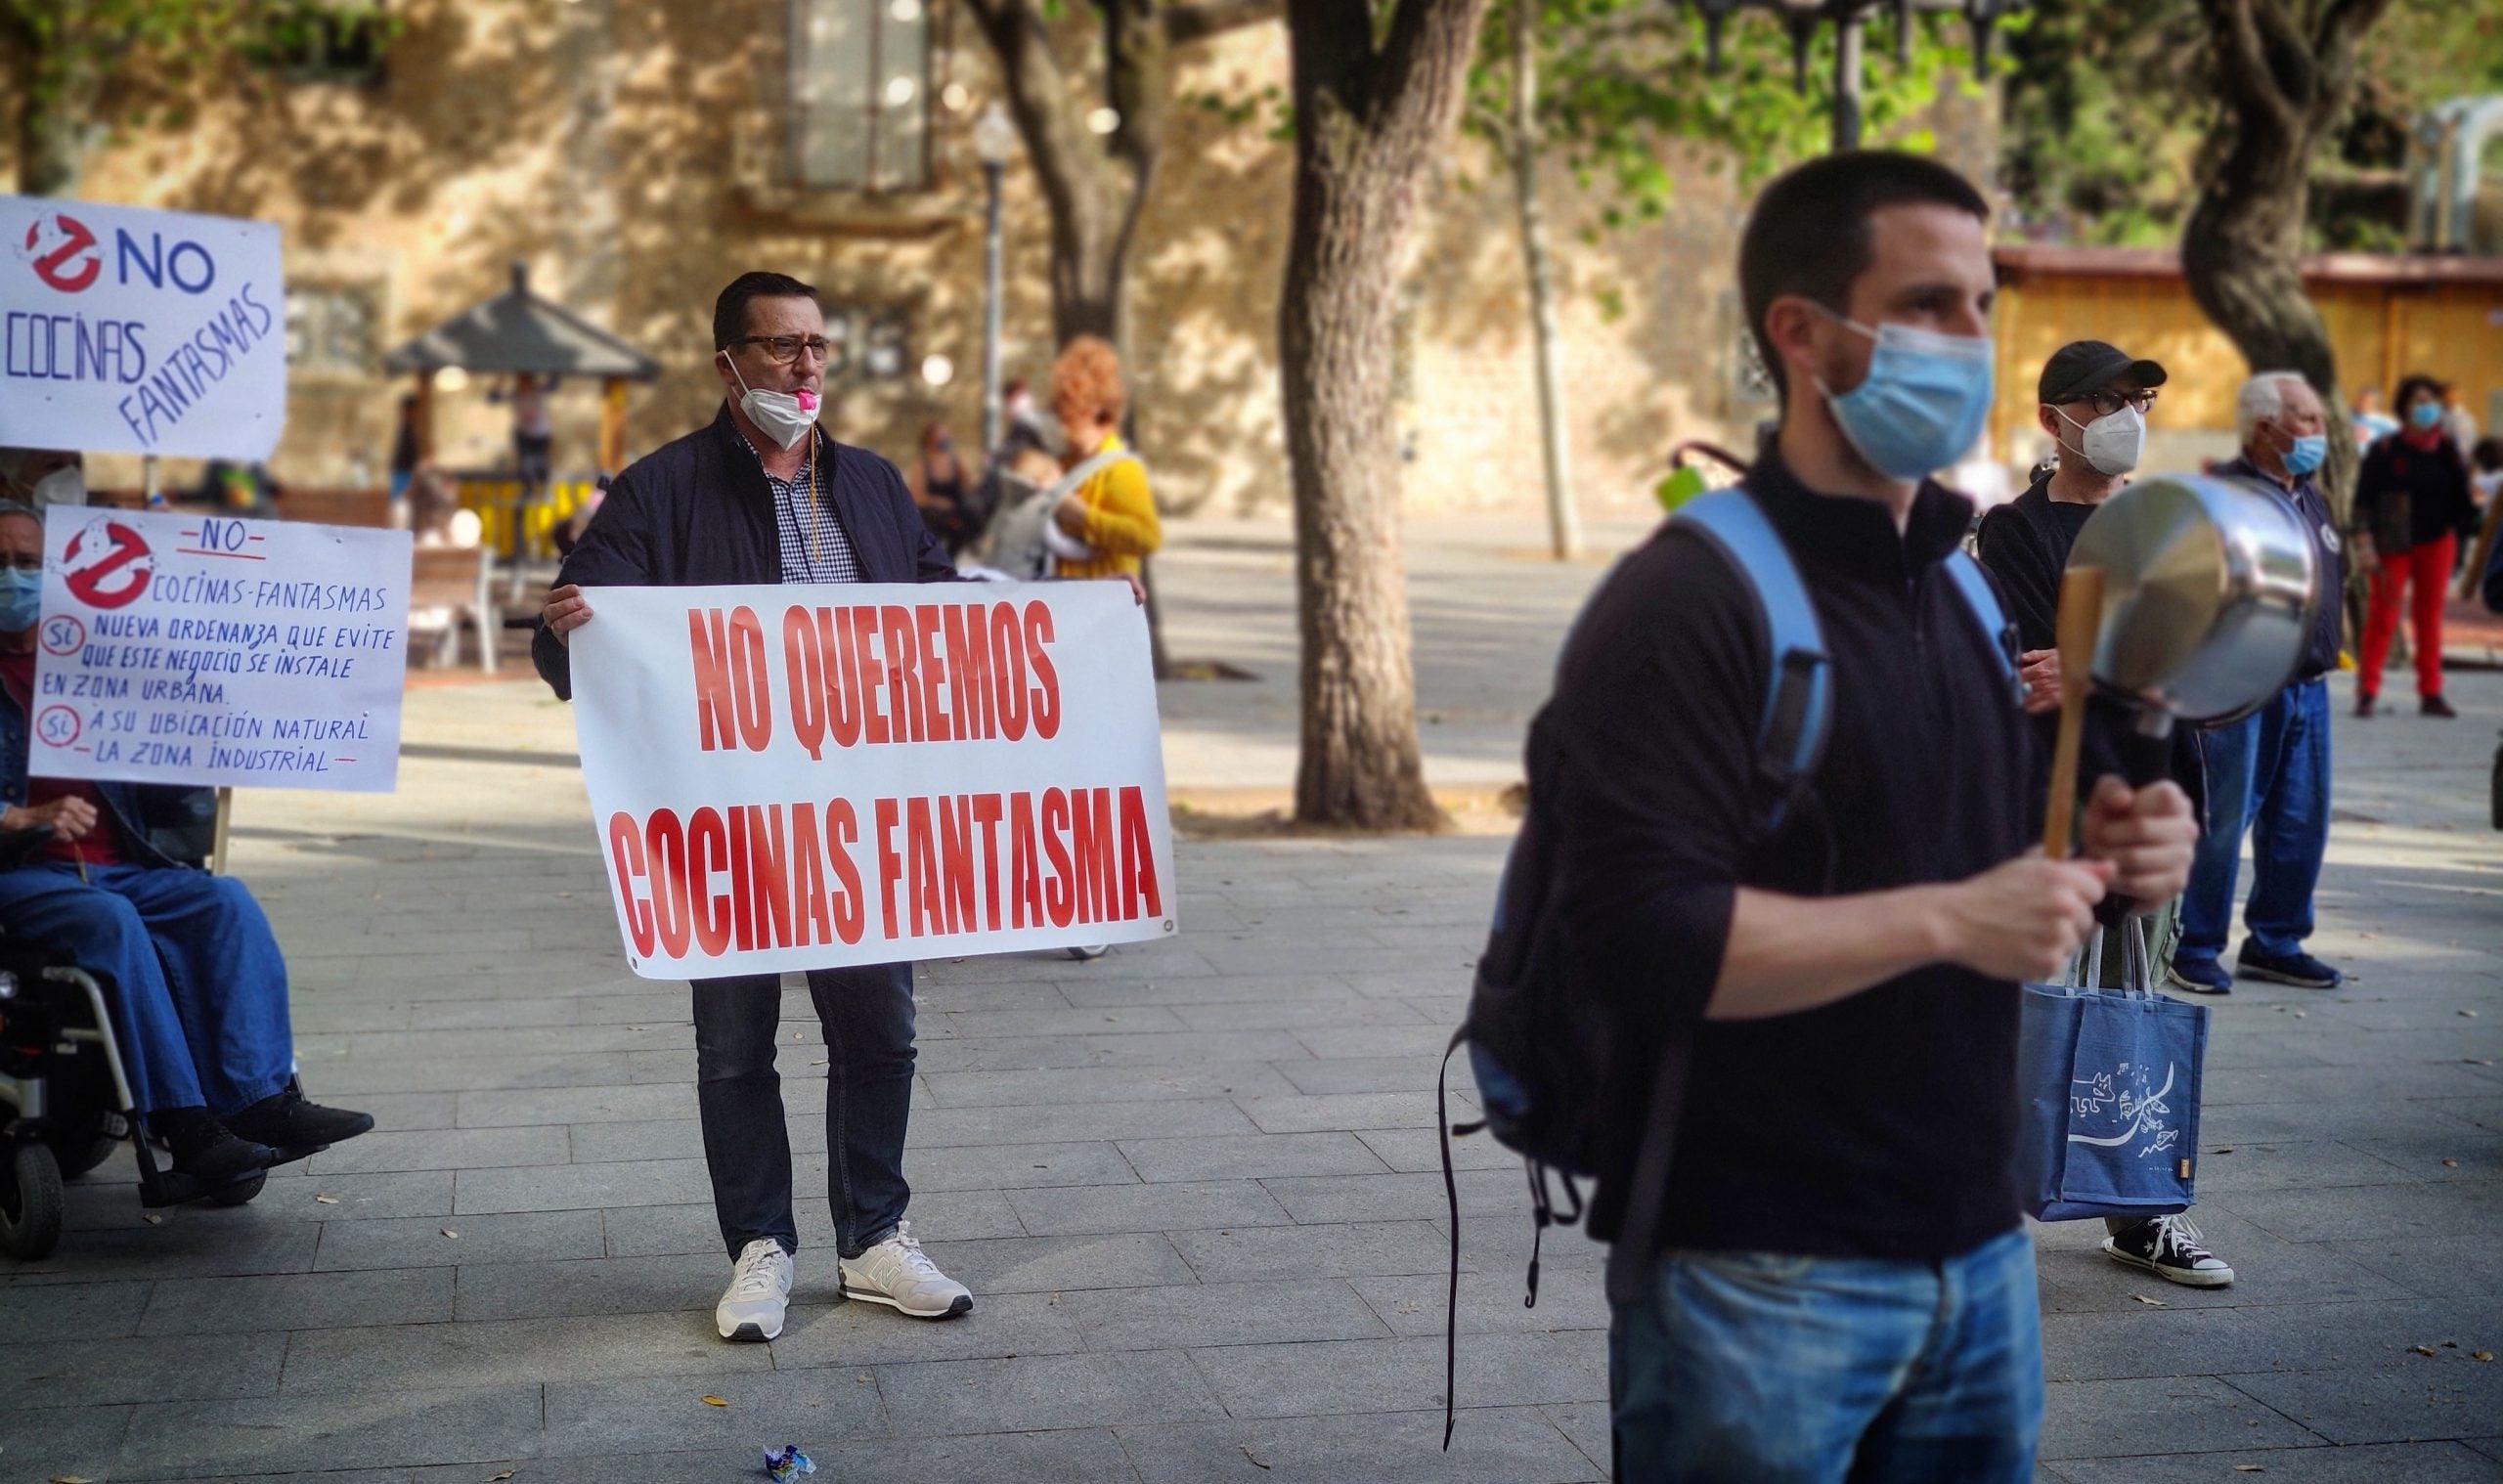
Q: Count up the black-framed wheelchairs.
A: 1